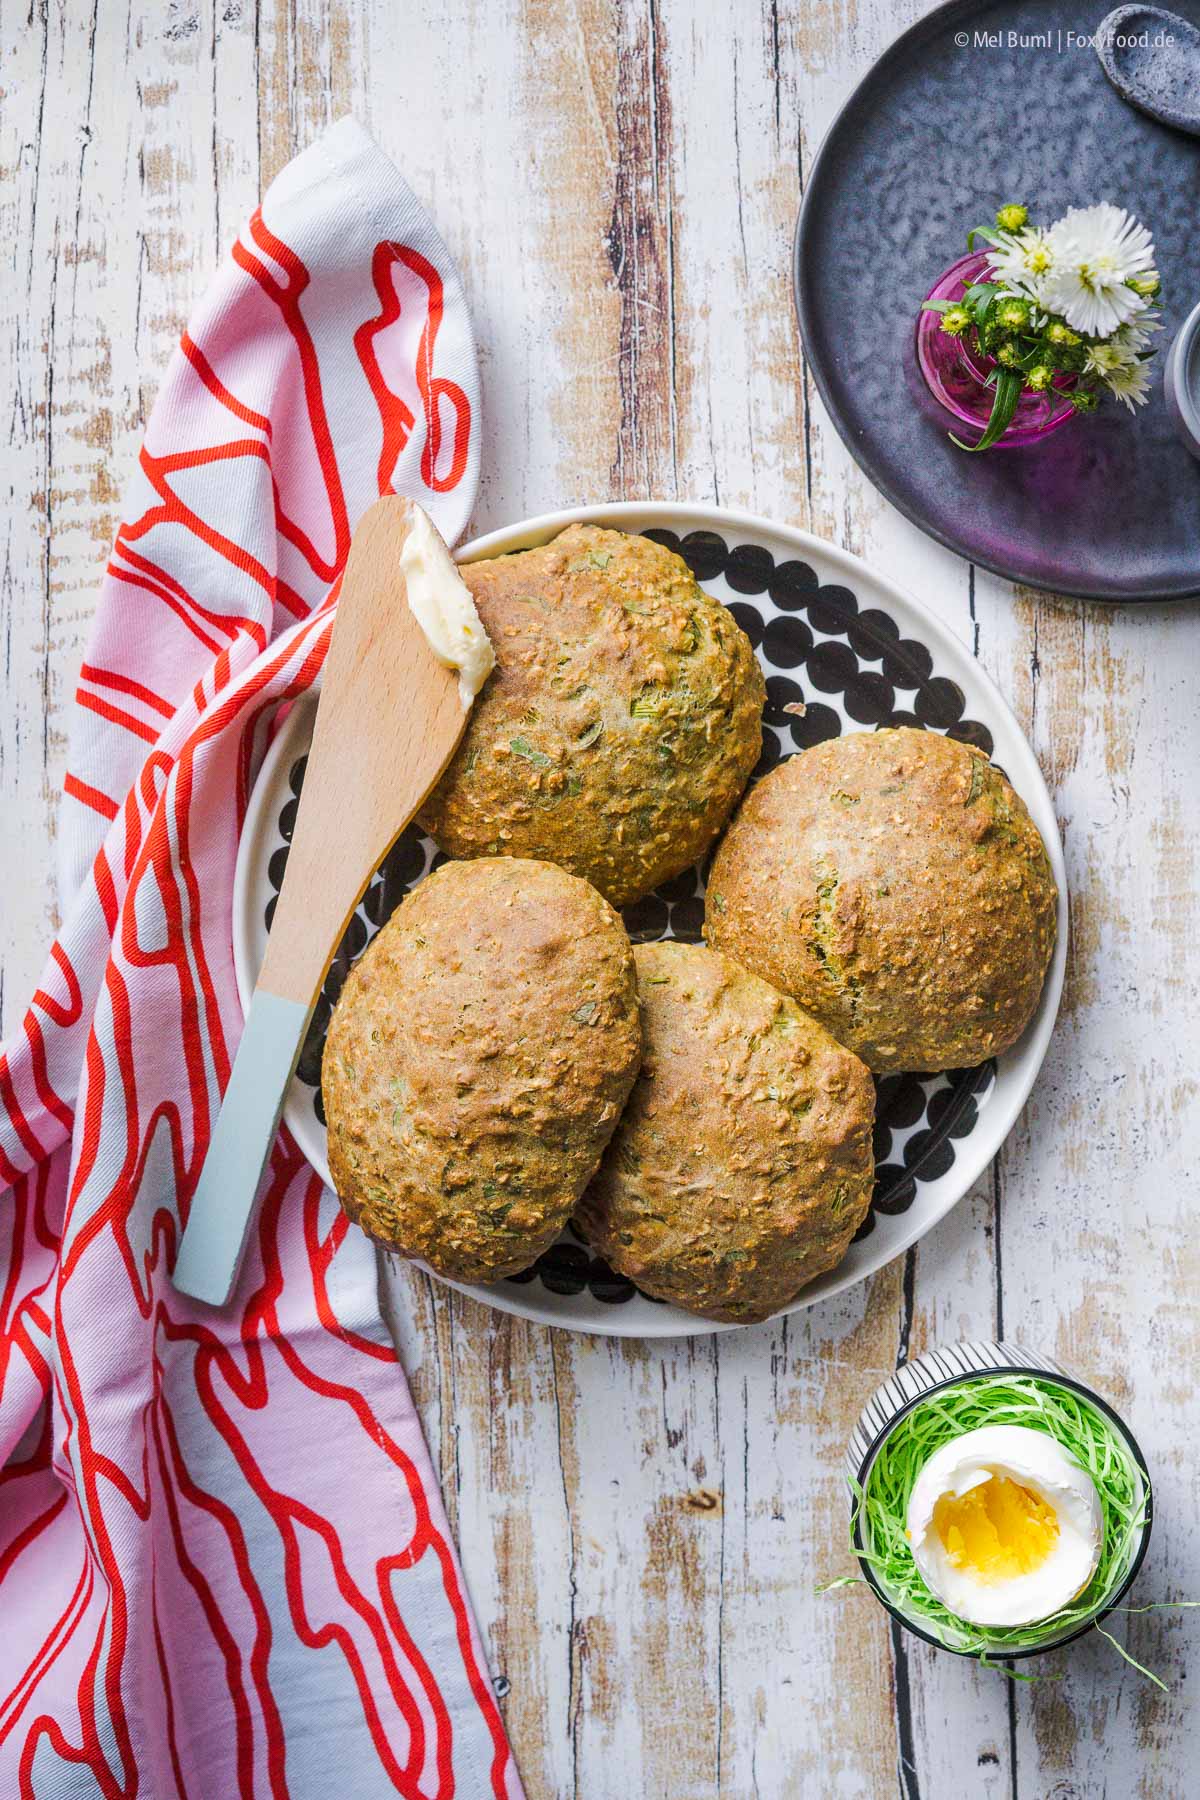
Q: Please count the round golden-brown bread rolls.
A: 4